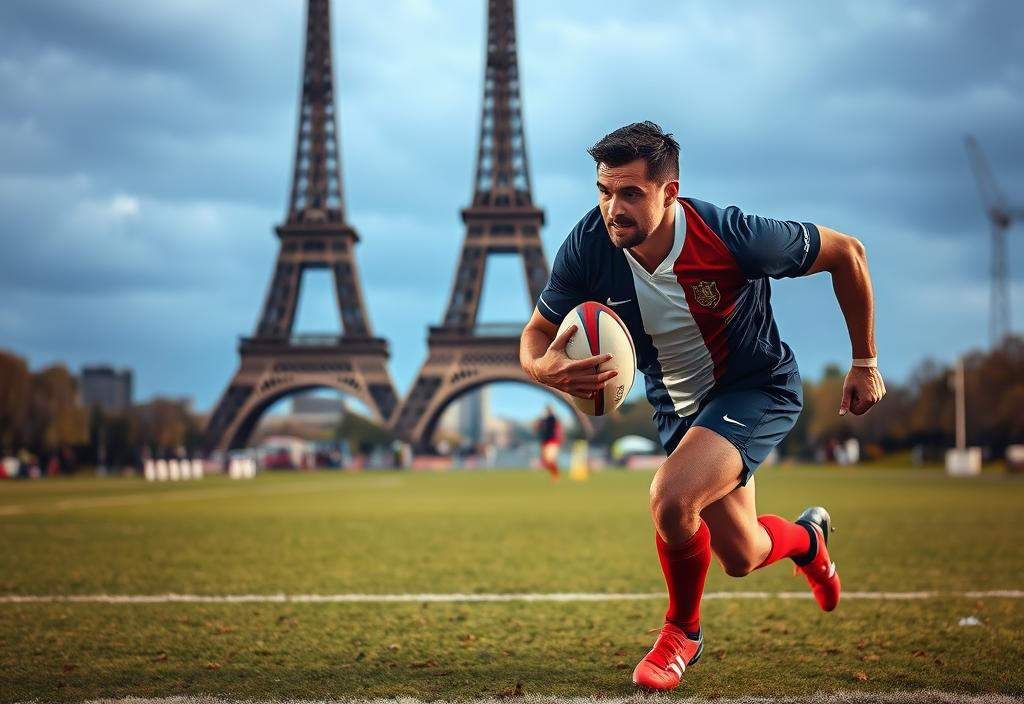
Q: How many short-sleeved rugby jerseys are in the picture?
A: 1